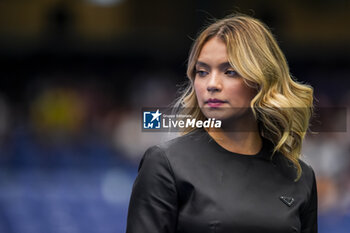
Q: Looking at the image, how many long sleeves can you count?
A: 2